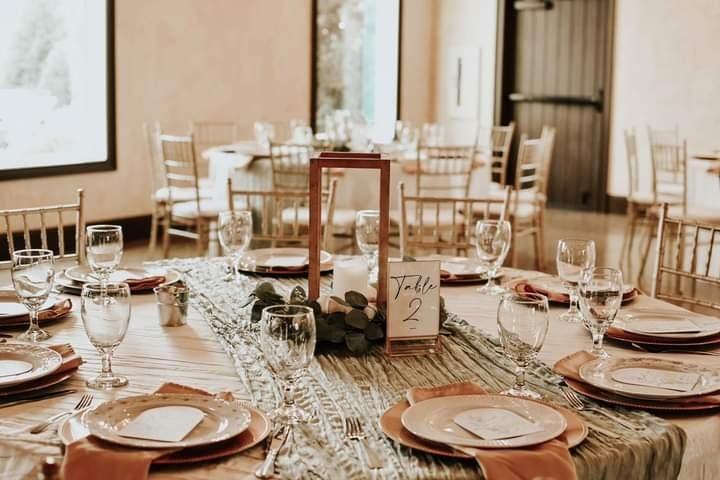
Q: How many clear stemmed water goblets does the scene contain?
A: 10